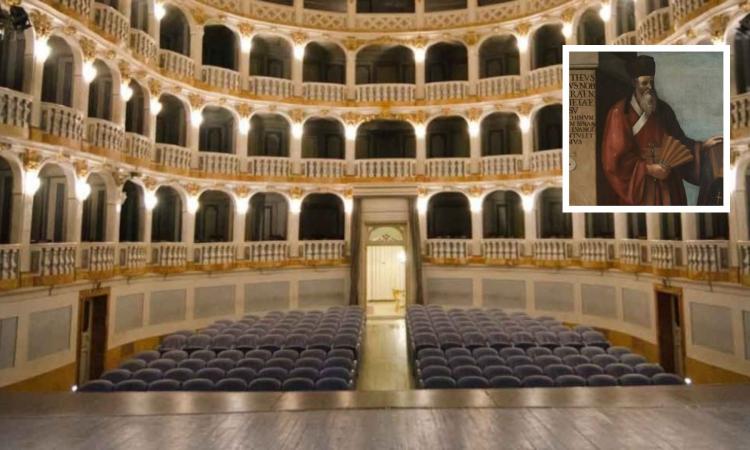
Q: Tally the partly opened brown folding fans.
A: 1